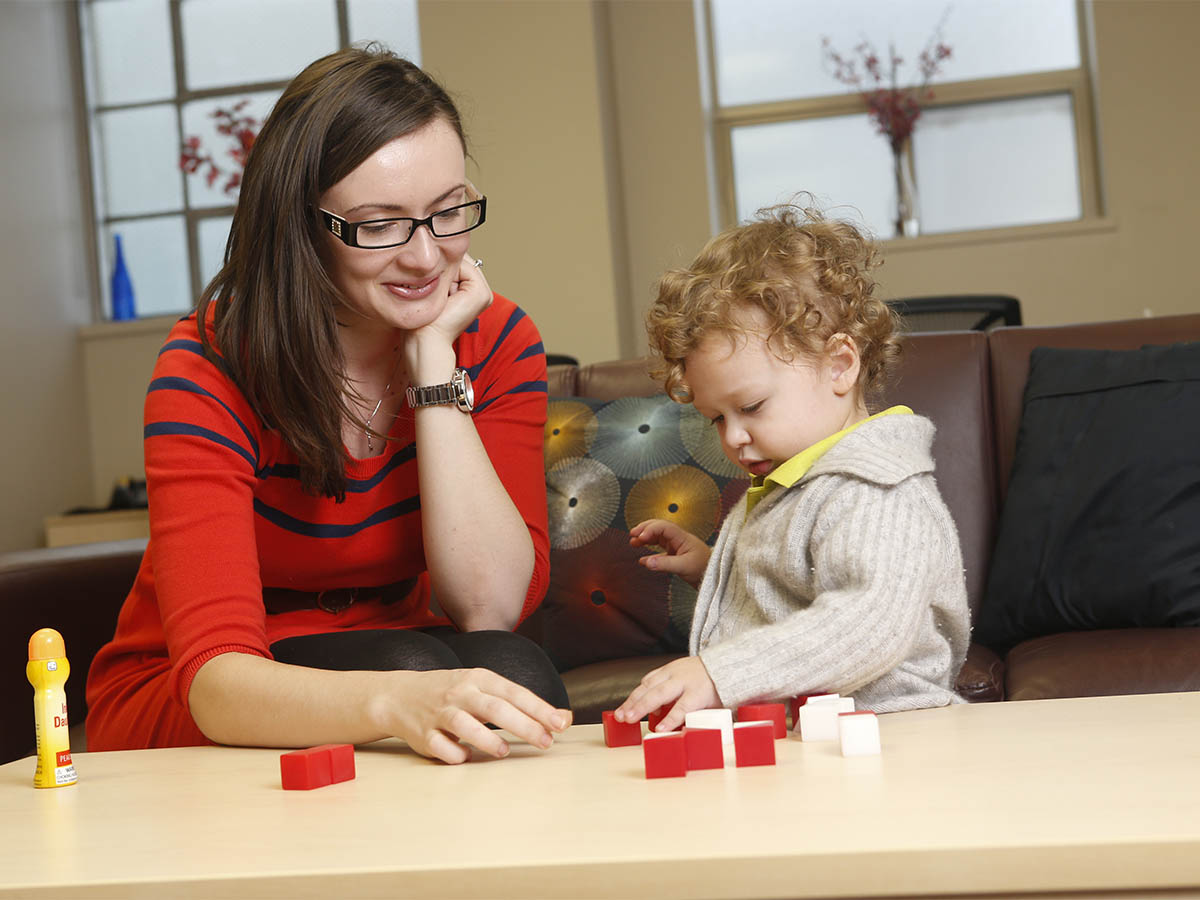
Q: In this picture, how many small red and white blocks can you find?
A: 12